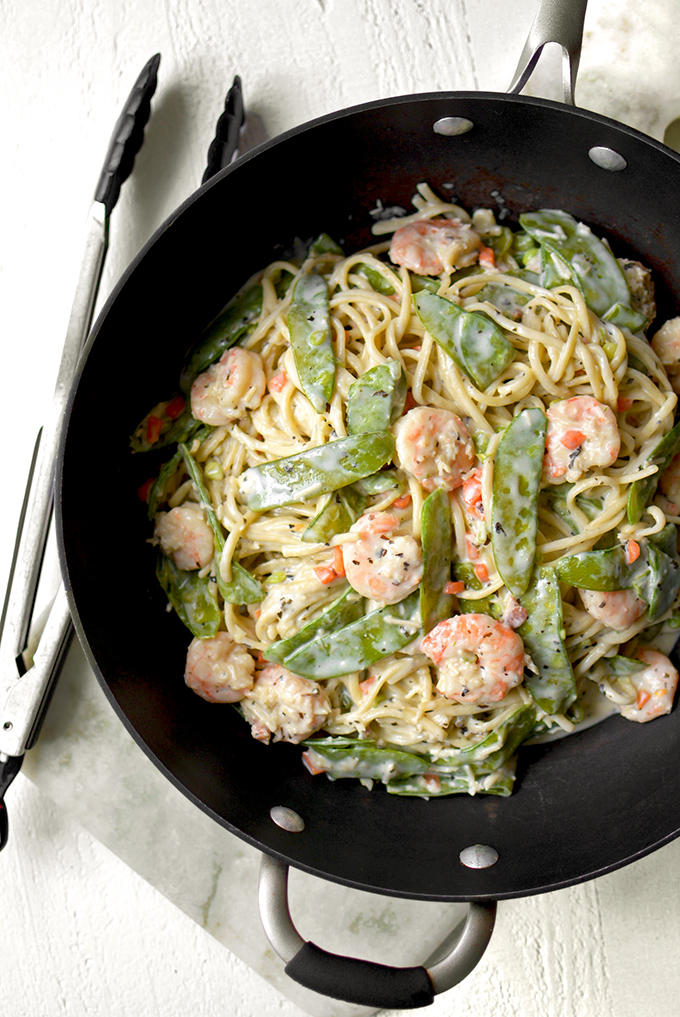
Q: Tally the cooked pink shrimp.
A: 13